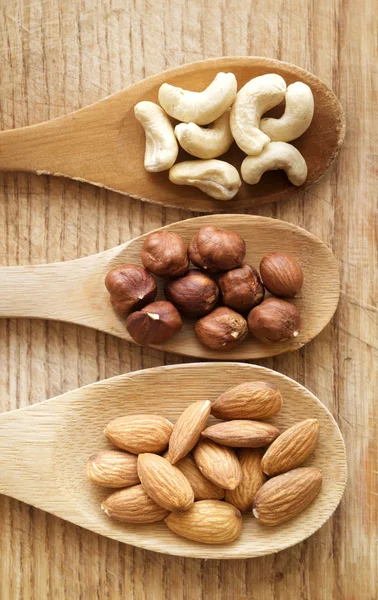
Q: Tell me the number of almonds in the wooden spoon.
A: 13